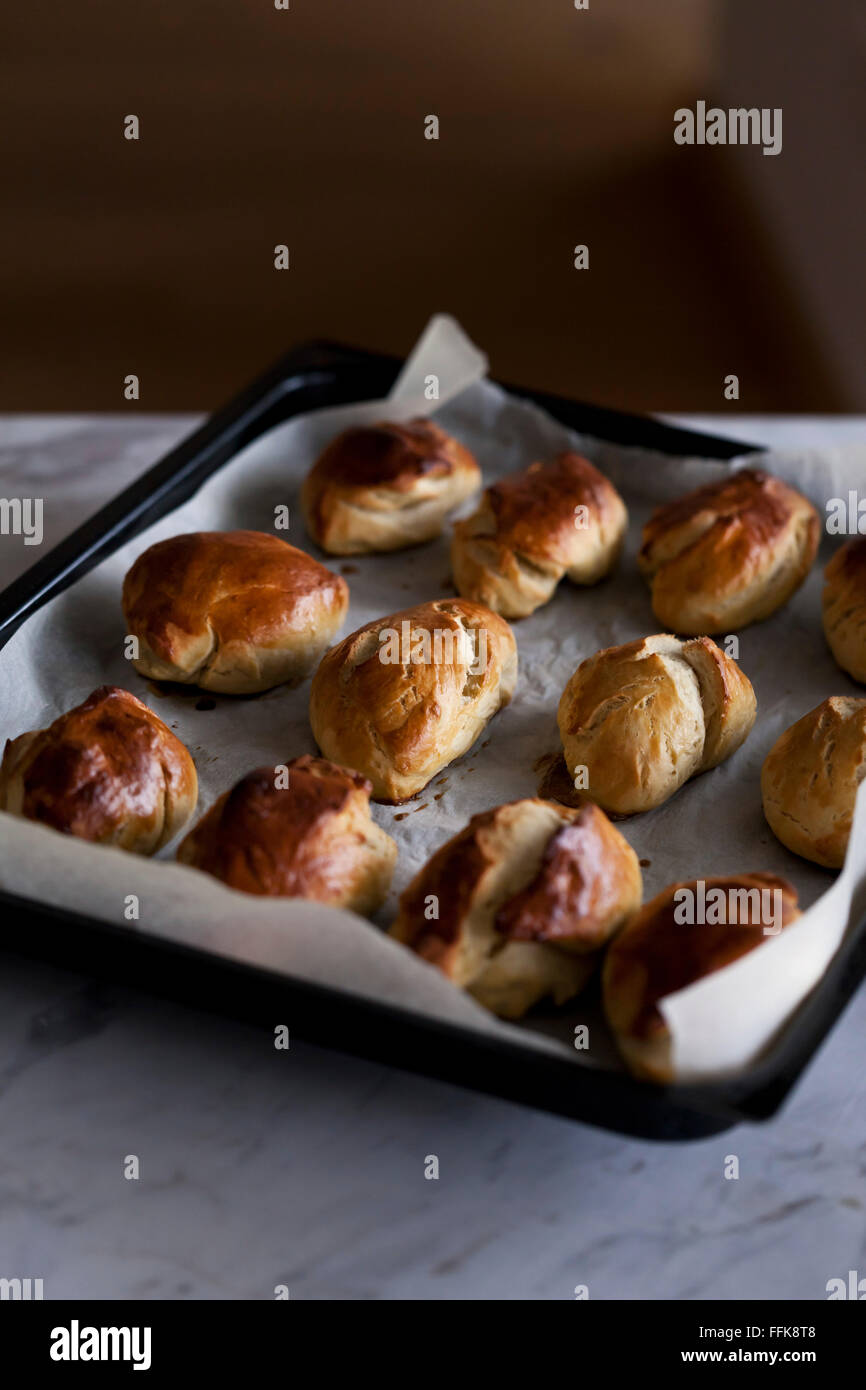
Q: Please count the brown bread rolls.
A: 12